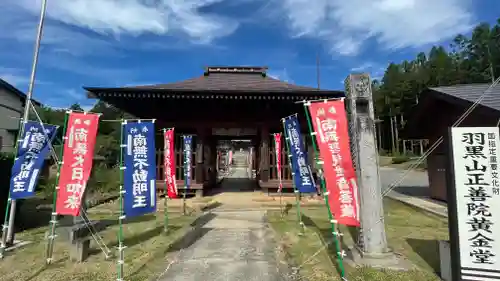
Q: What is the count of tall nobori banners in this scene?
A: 8